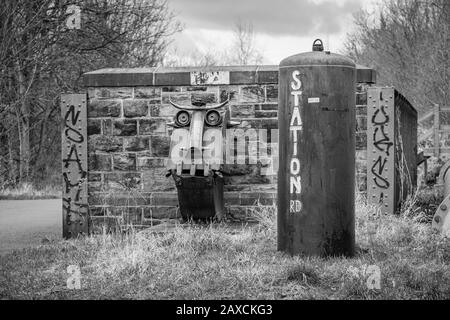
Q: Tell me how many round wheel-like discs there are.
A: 2